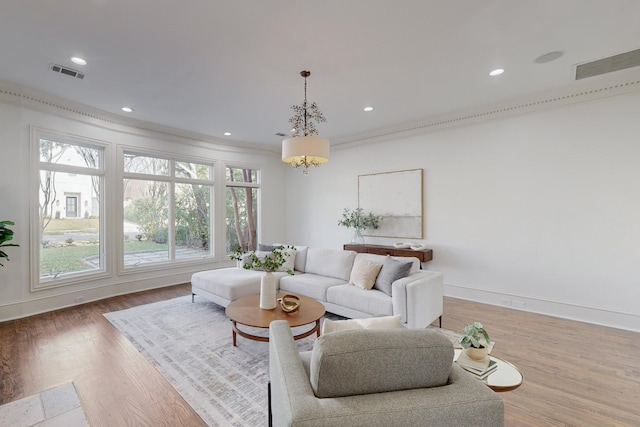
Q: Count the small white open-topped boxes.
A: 0